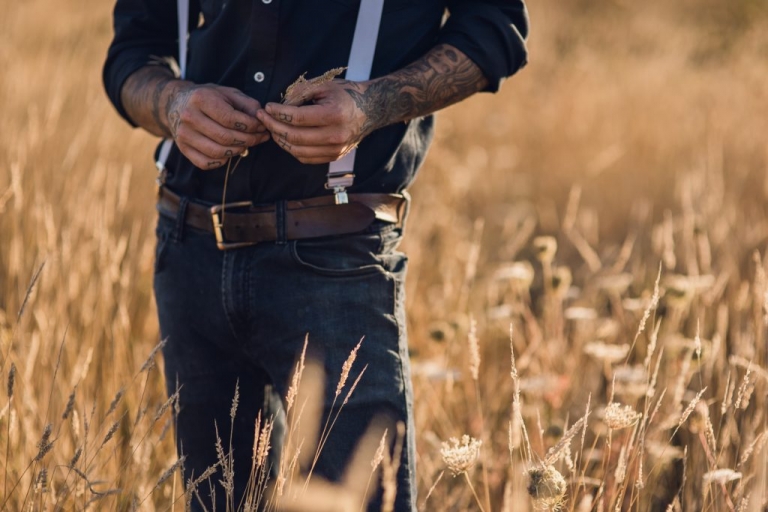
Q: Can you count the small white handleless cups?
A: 0